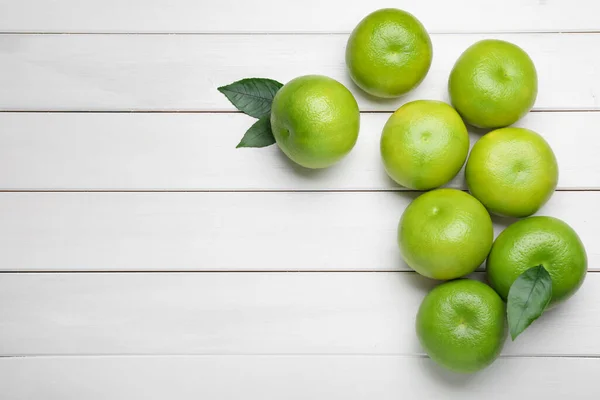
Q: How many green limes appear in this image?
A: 8